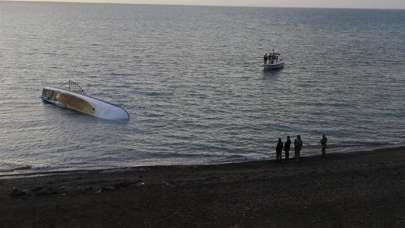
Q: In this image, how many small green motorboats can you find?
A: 0